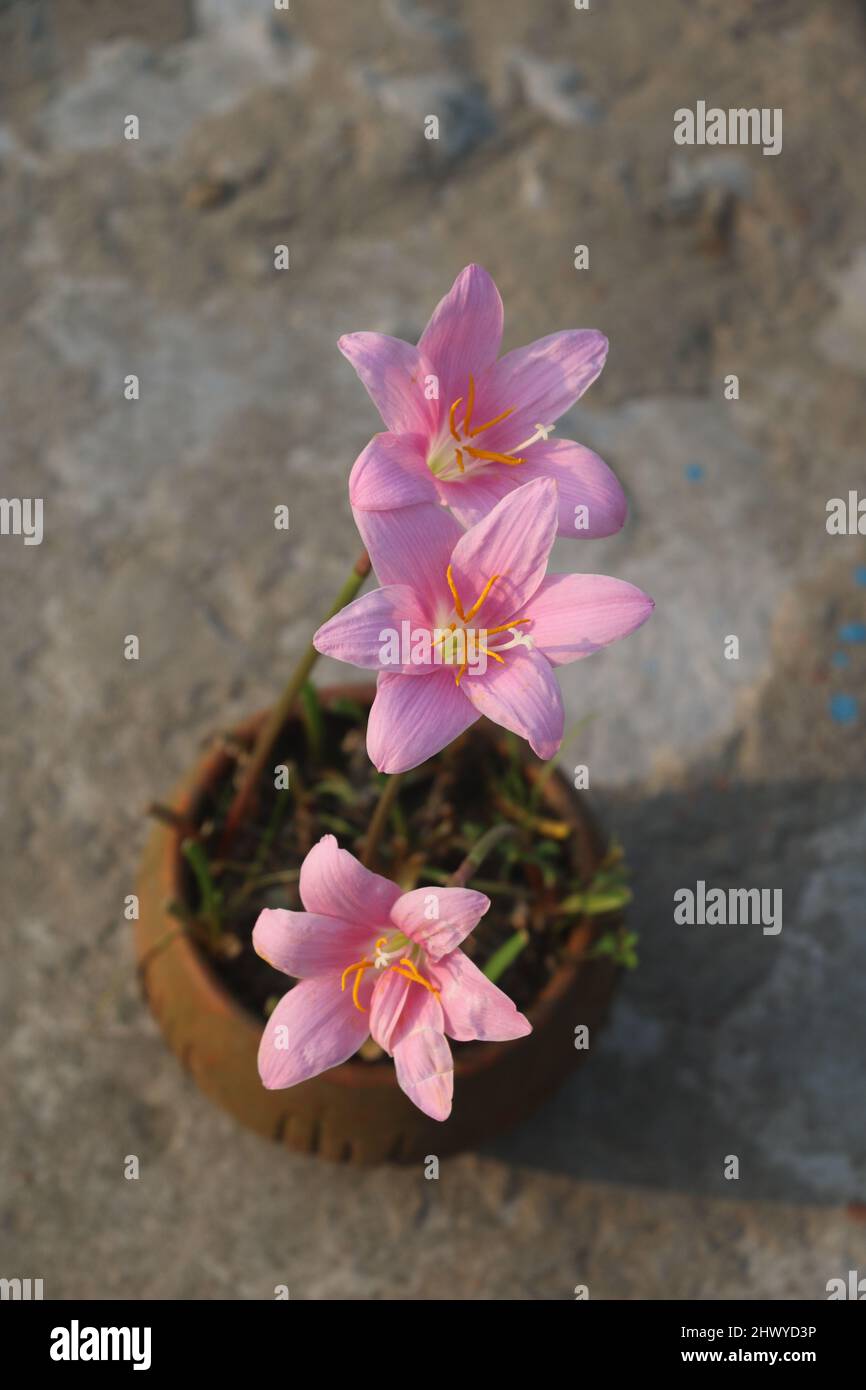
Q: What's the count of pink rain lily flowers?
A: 3